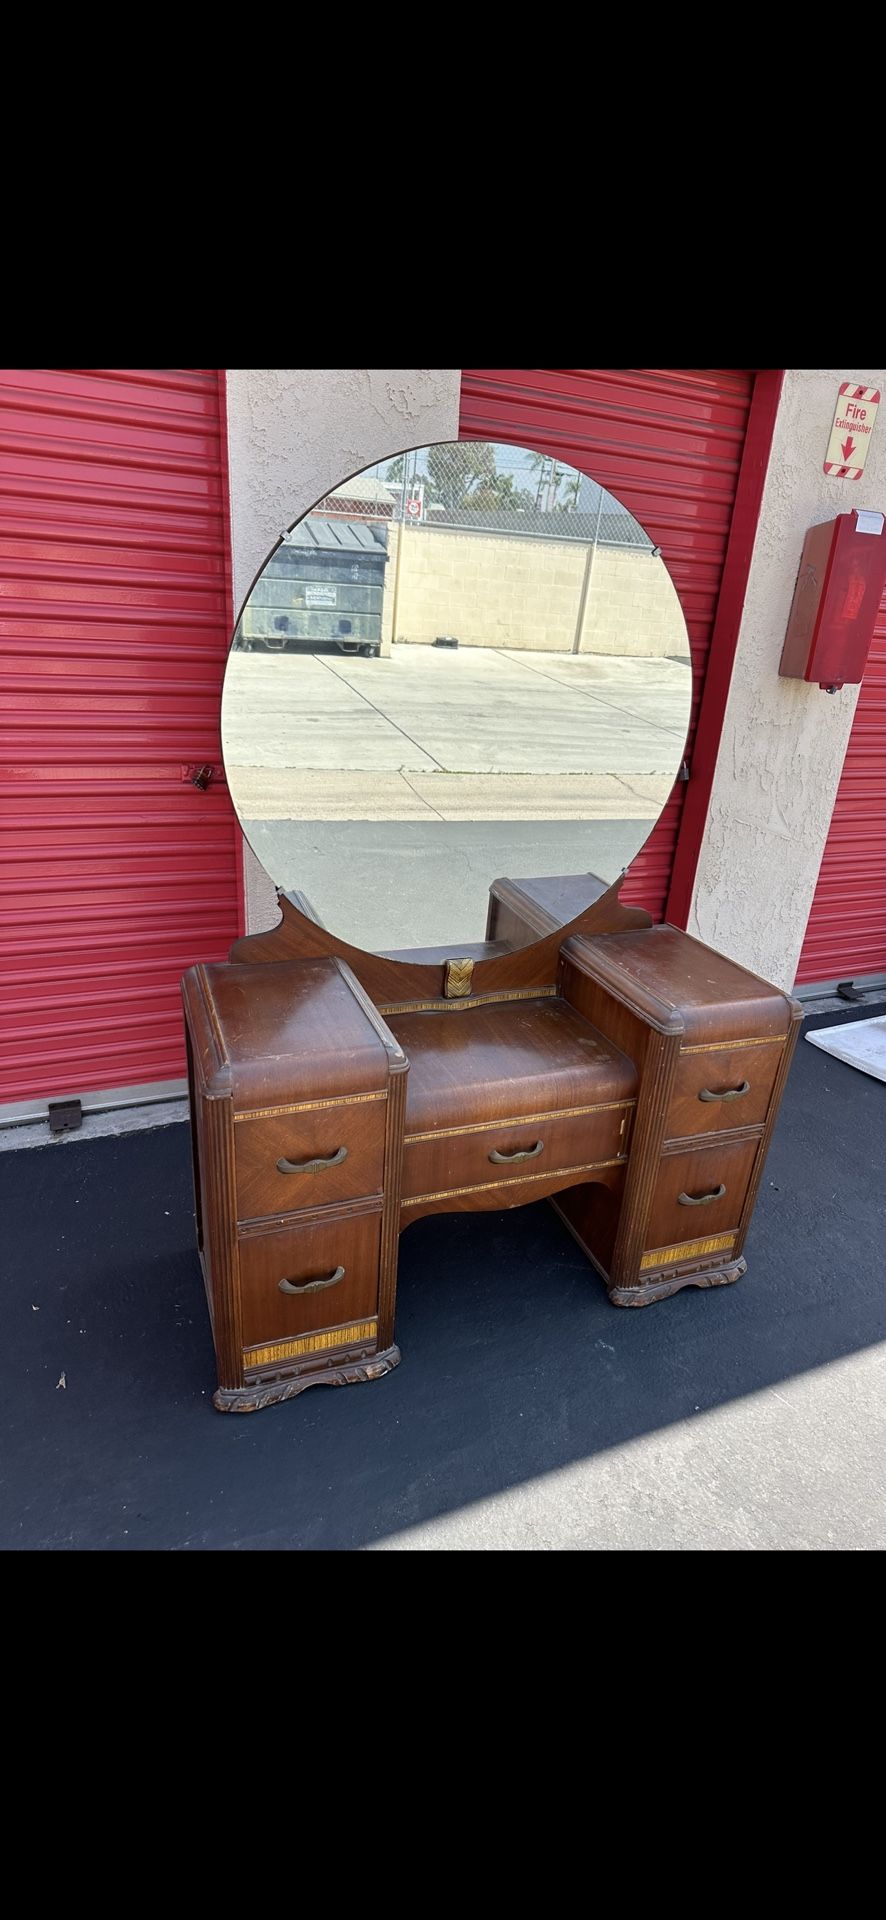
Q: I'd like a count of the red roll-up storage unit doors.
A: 3